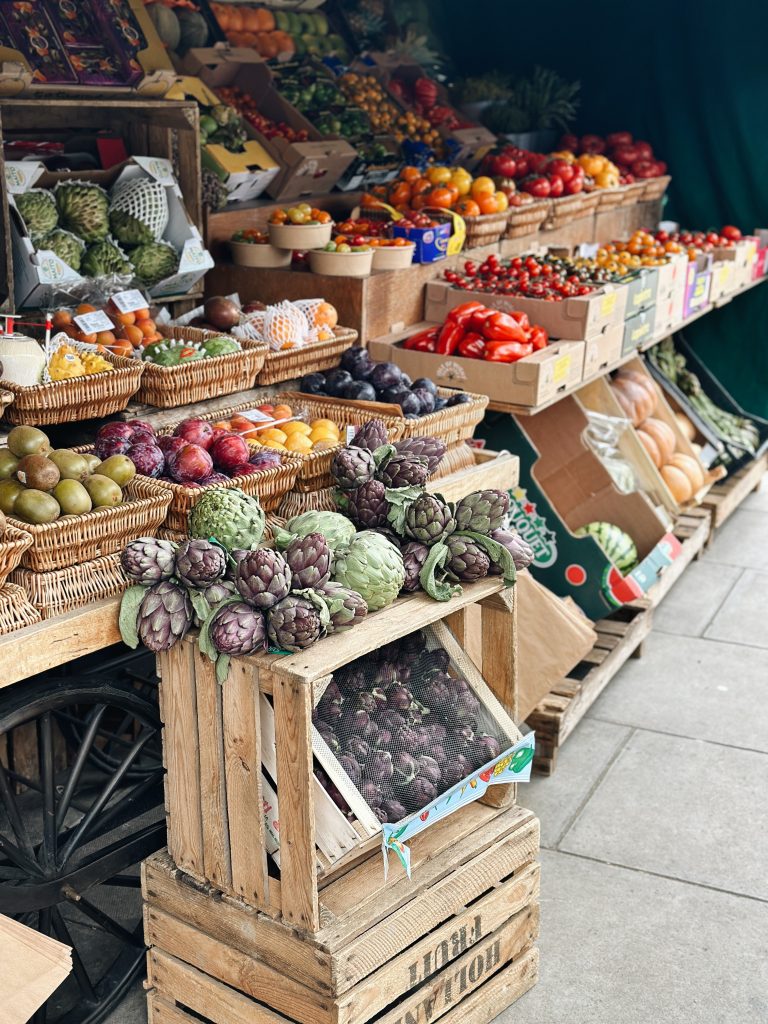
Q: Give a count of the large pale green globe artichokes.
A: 3